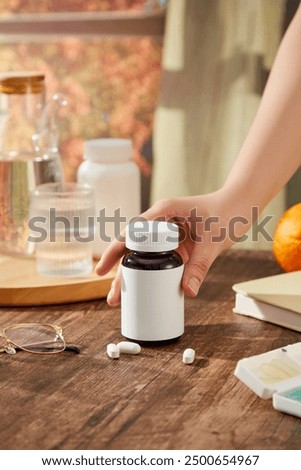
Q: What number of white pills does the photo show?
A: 3